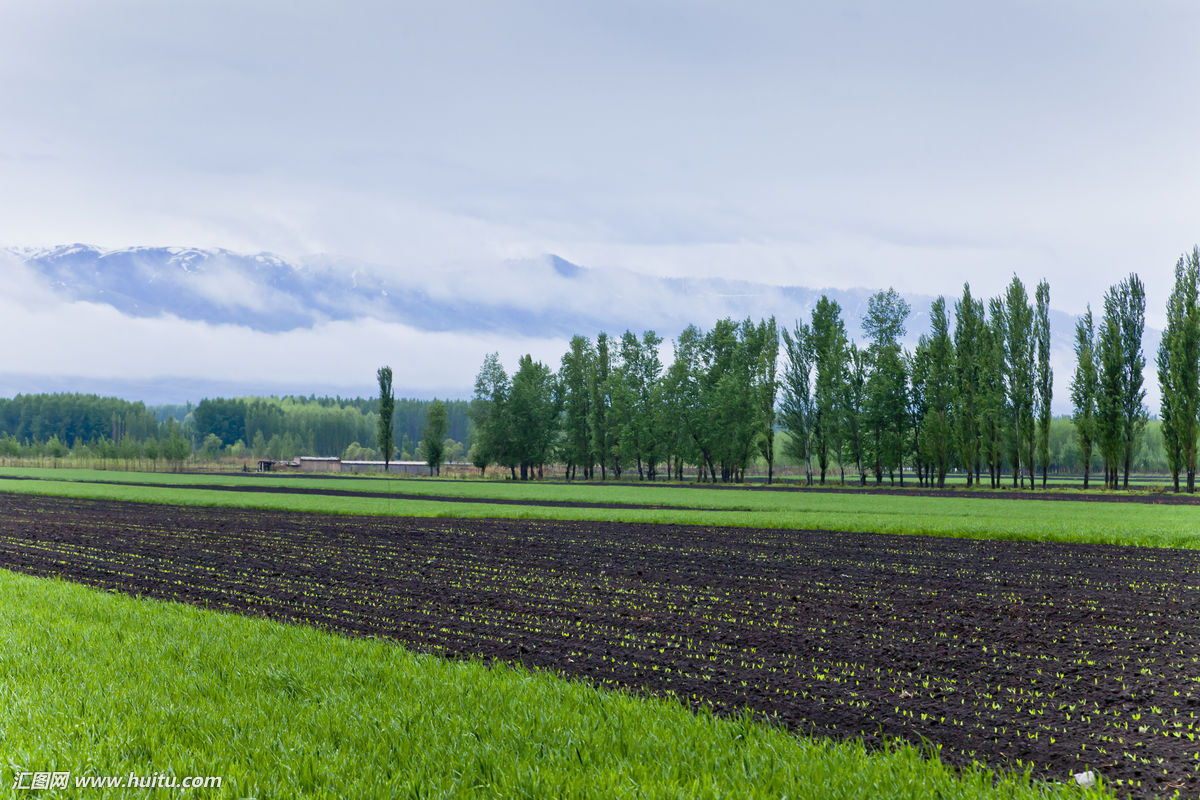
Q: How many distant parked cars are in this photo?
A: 0